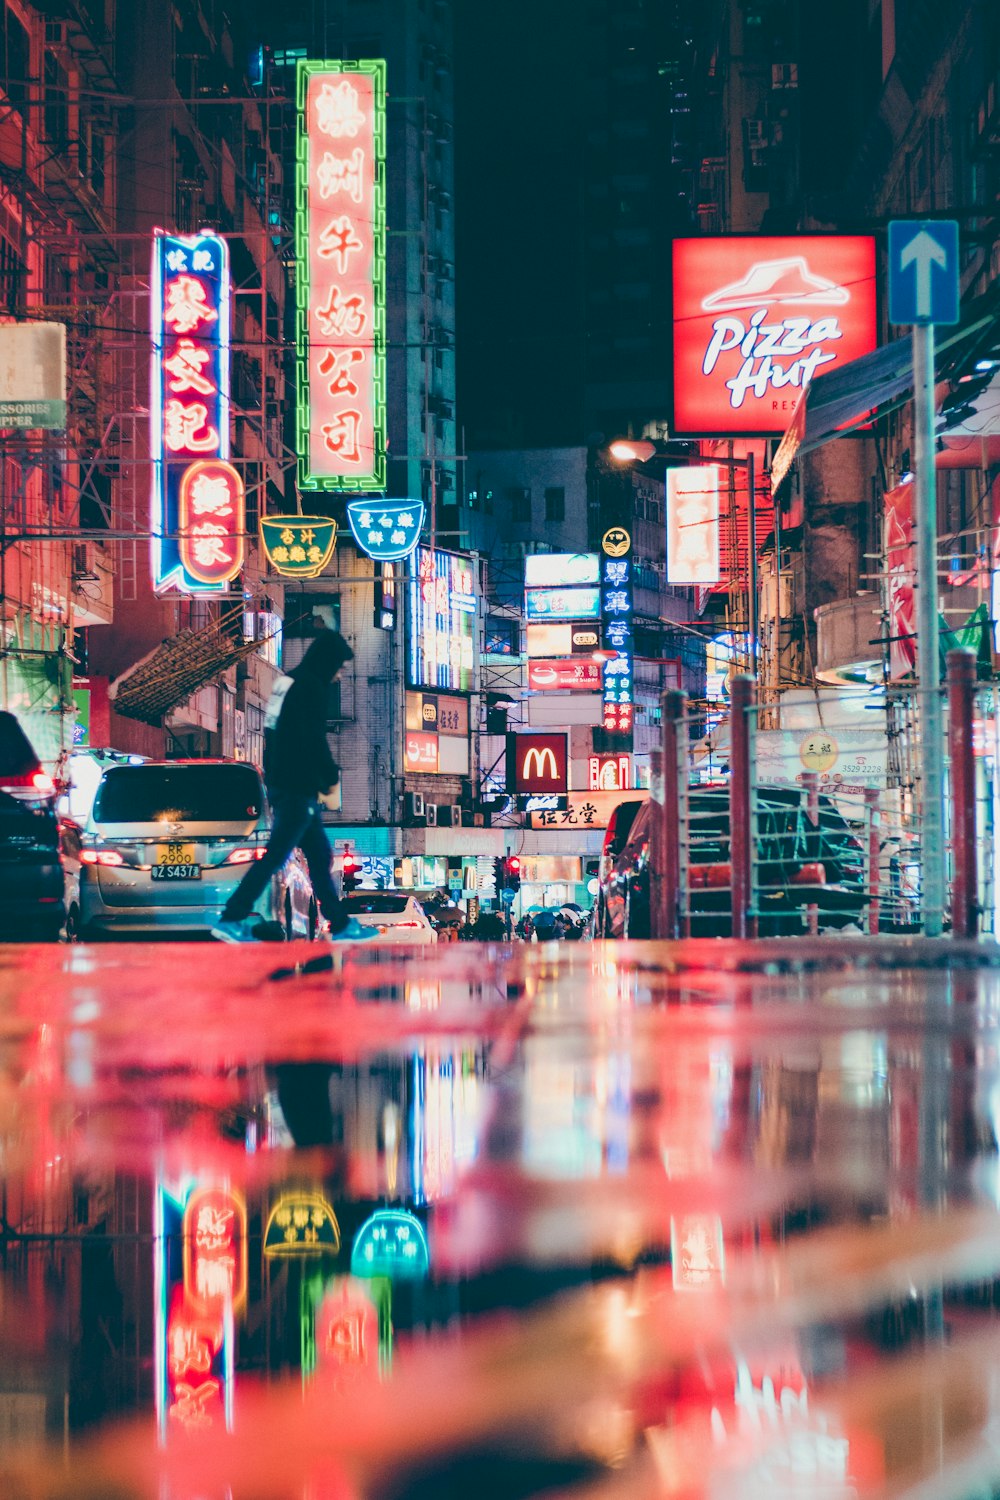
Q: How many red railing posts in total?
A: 6